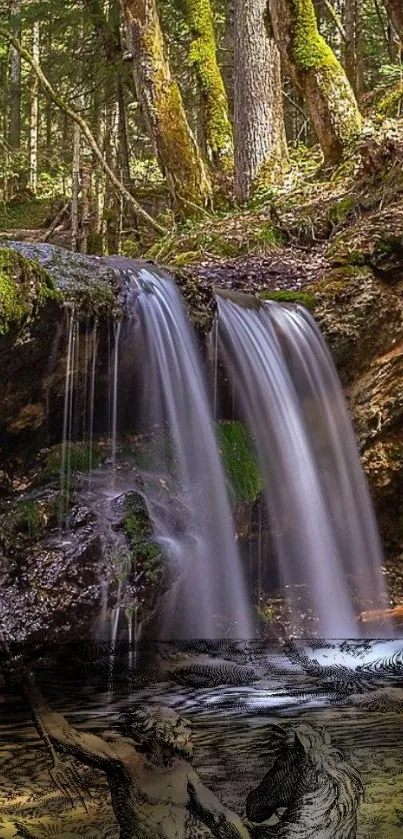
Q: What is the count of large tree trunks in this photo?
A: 4